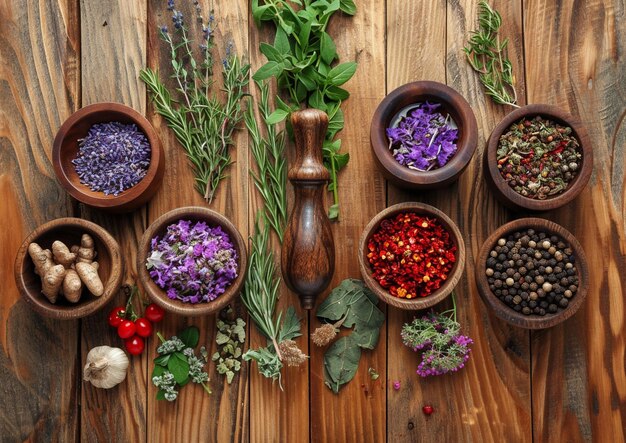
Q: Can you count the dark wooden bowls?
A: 7